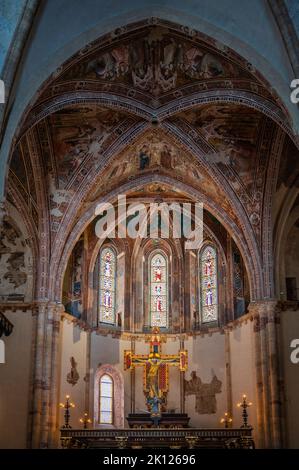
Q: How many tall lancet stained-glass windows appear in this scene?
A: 3